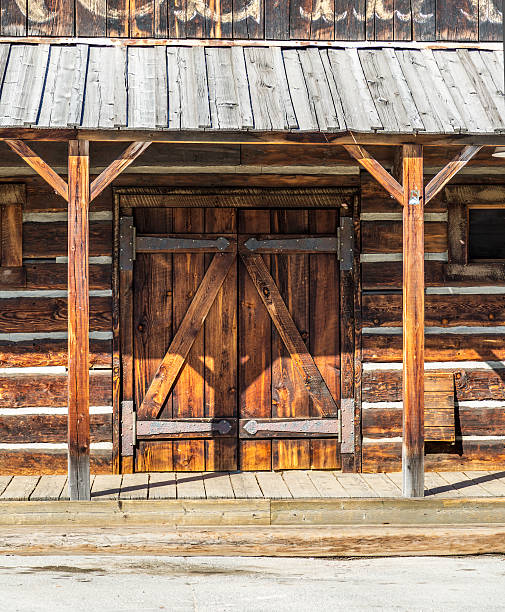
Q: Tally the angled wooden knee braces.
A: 4